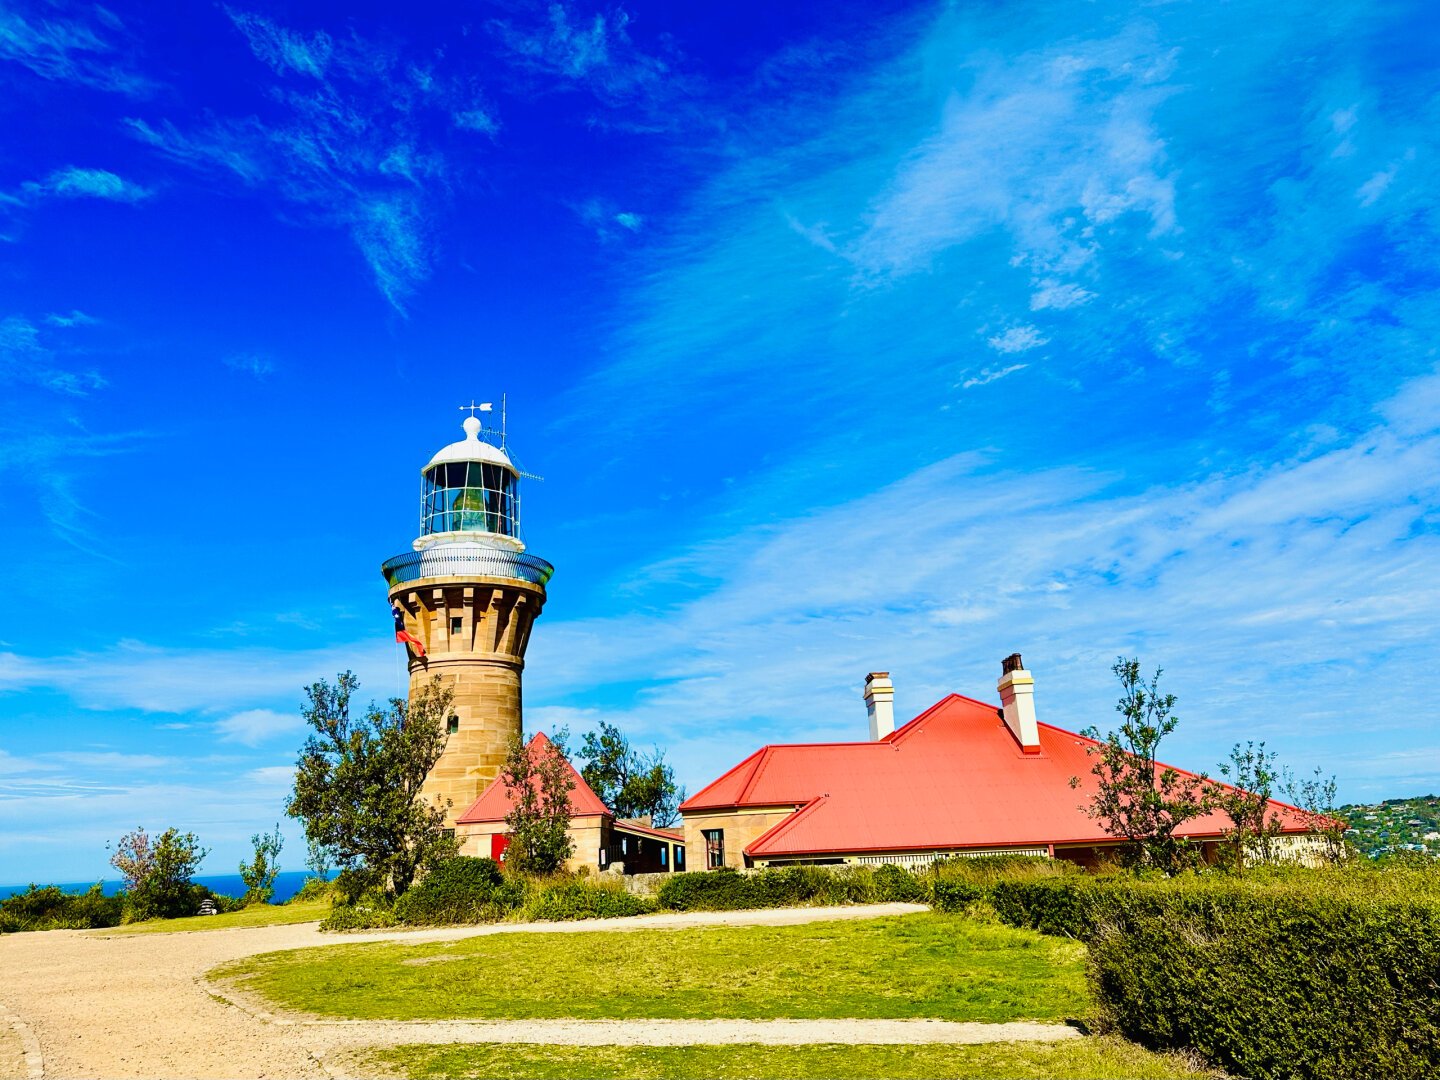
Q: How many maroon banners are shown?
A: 0